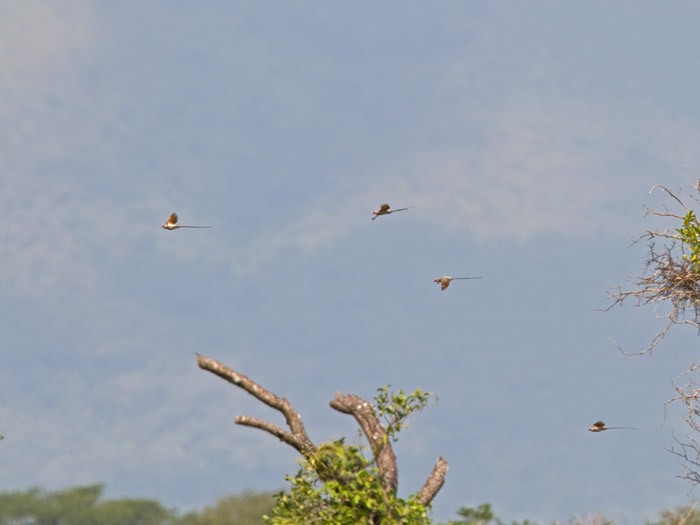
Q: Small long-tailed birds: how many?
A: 4